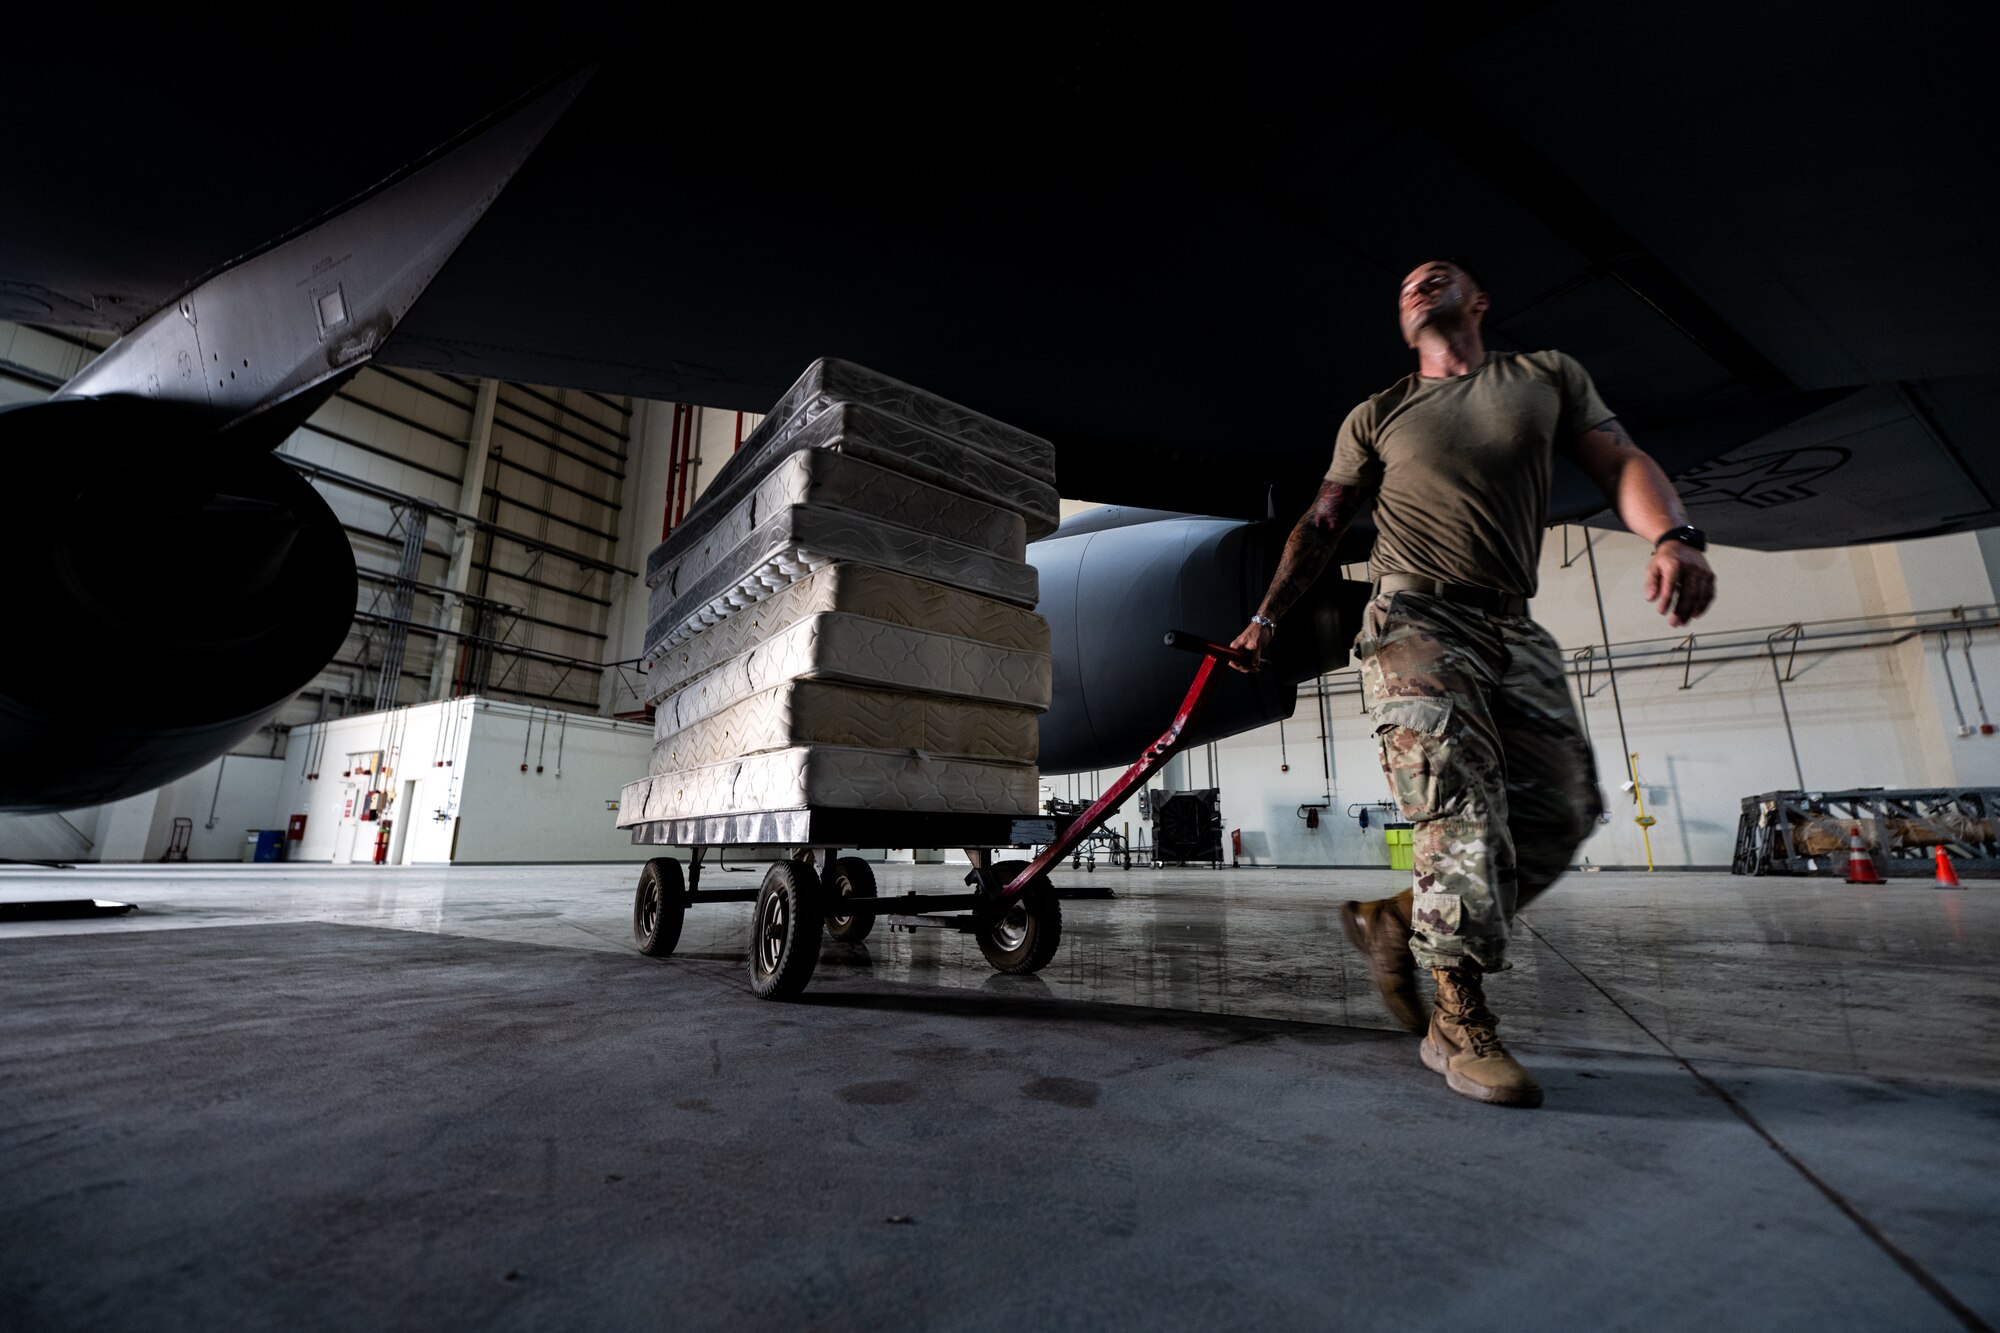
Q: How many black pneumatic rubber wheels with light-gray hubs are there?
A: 4